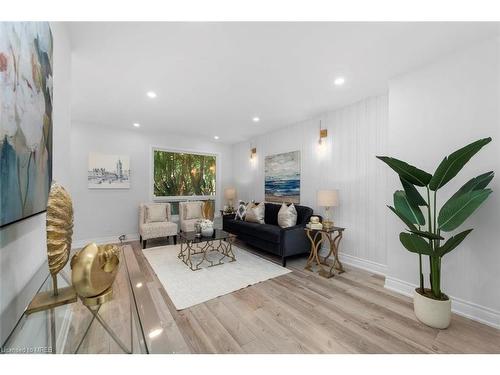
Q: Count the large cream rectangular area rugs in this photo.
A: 1